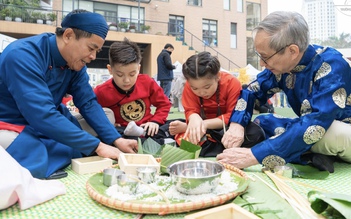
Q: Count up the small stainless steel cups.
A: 3